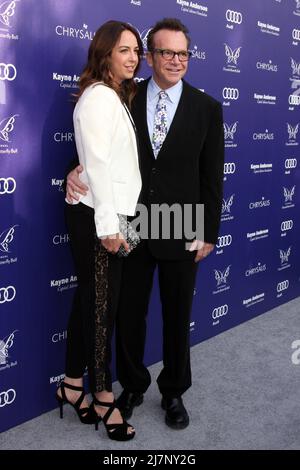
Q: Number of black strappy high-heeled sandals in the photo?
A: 2